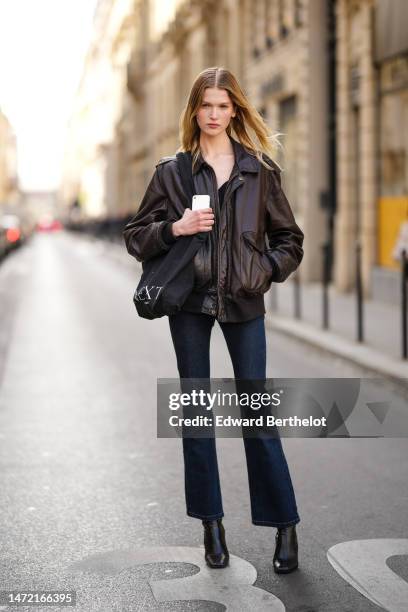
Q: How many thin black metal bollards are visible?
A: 5